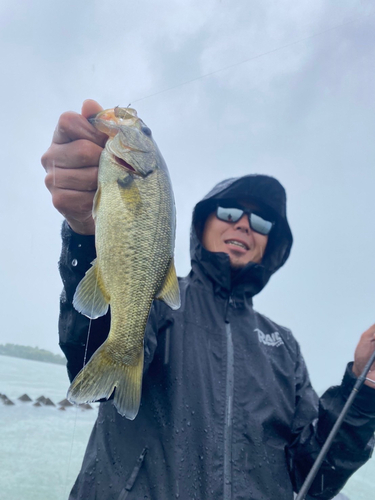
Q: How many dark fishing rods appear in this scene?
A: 1